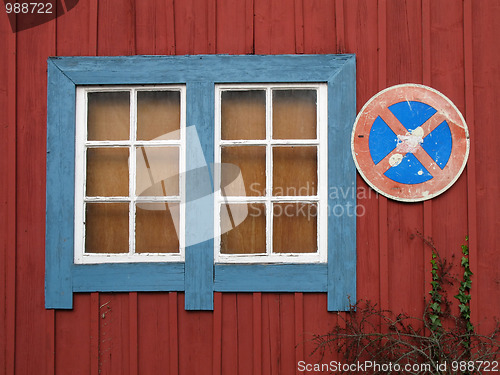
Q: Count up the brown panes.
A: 12